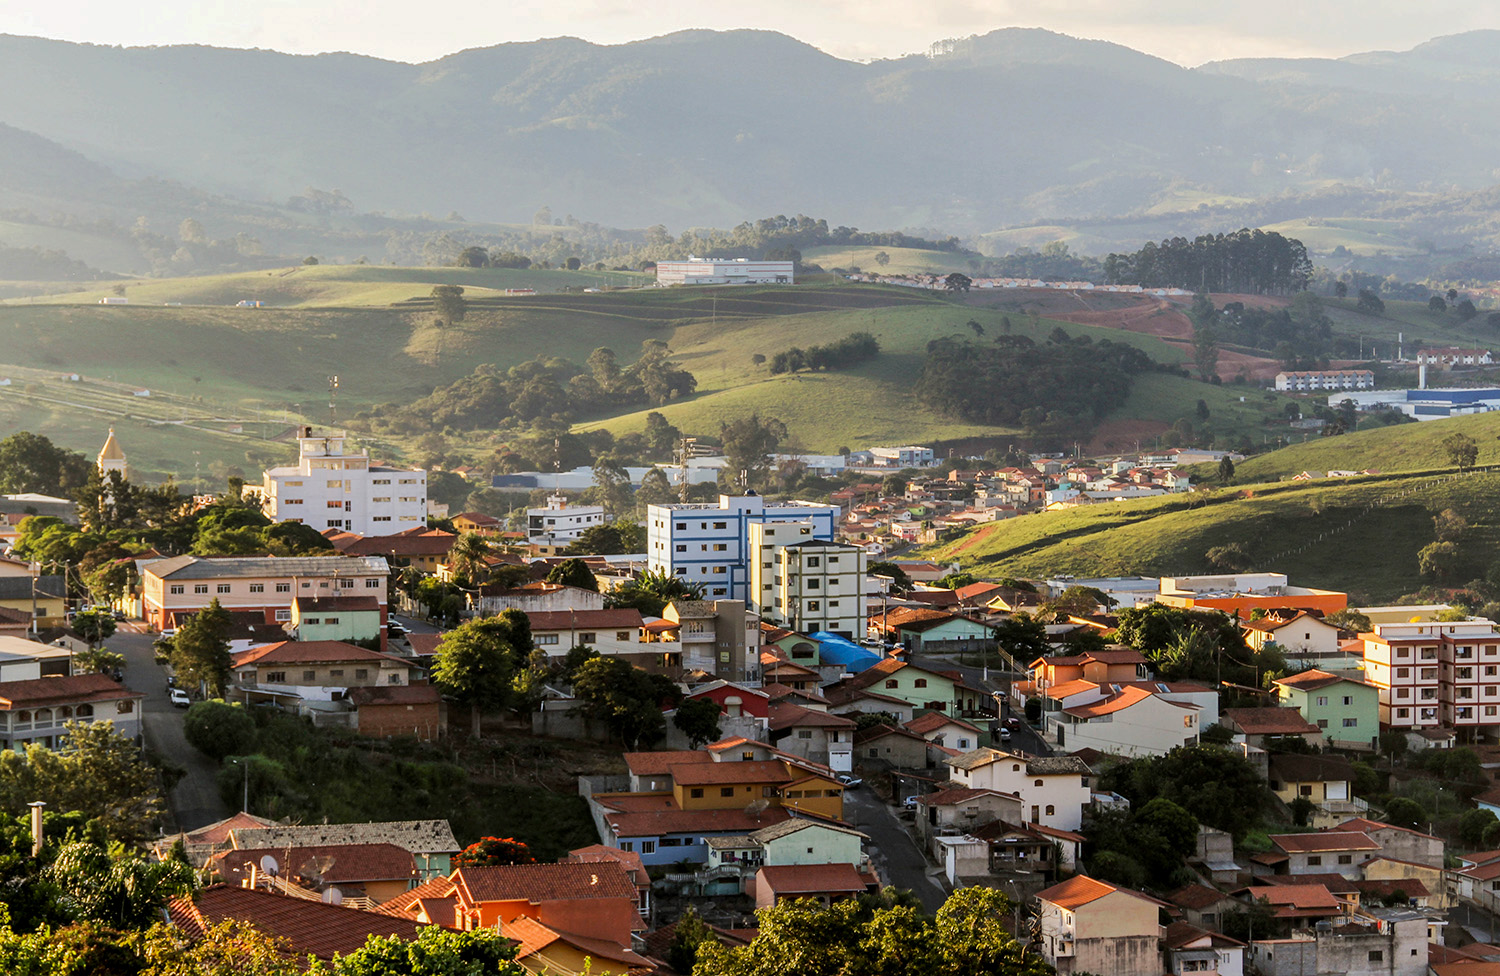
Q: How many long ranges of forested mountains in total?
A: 1